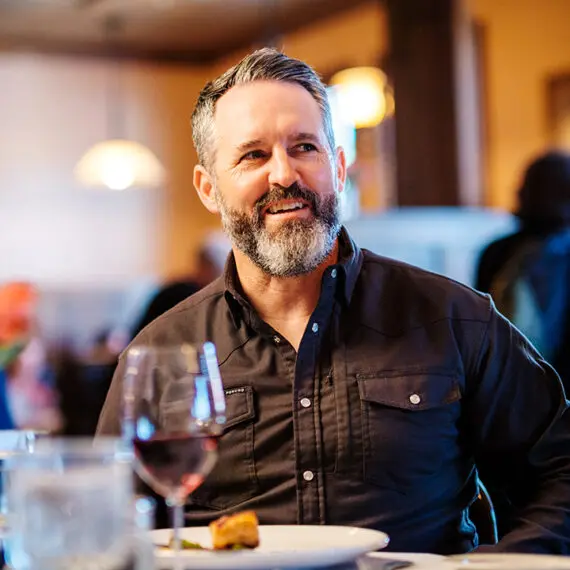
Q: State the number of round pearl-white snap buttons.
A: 5